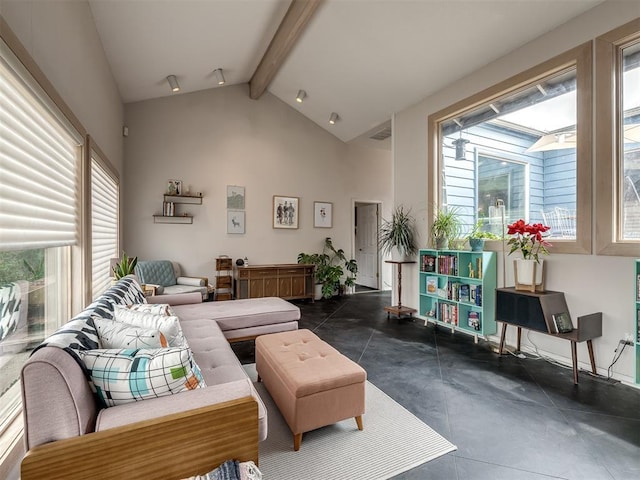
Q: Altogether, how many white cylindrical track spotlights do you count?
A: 4